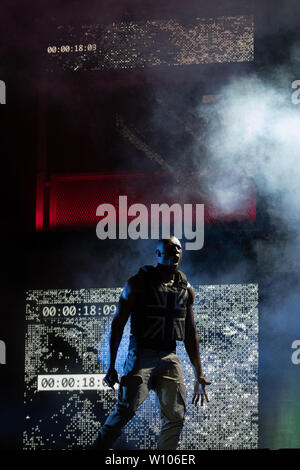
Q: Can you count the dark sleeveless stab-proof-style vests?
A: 1